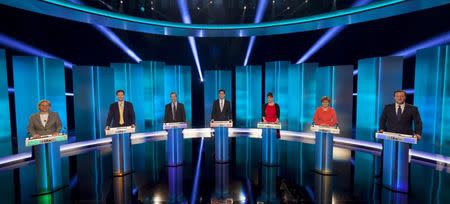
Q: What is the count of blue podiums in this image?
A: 7